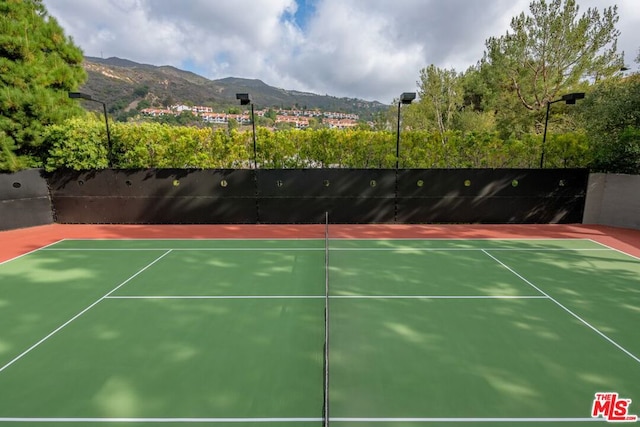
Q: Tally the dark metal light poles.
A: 4